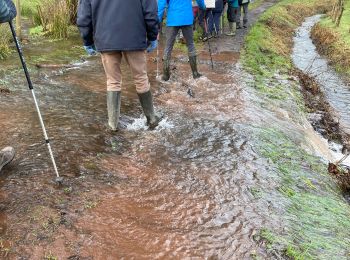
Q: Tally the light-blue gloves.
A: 2